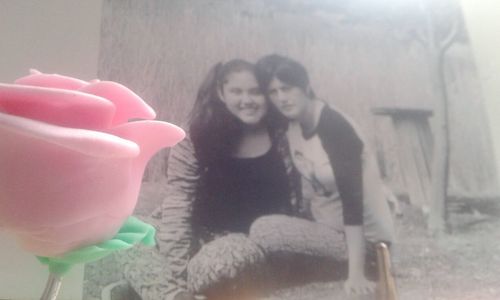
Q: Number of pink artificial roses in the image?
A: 1